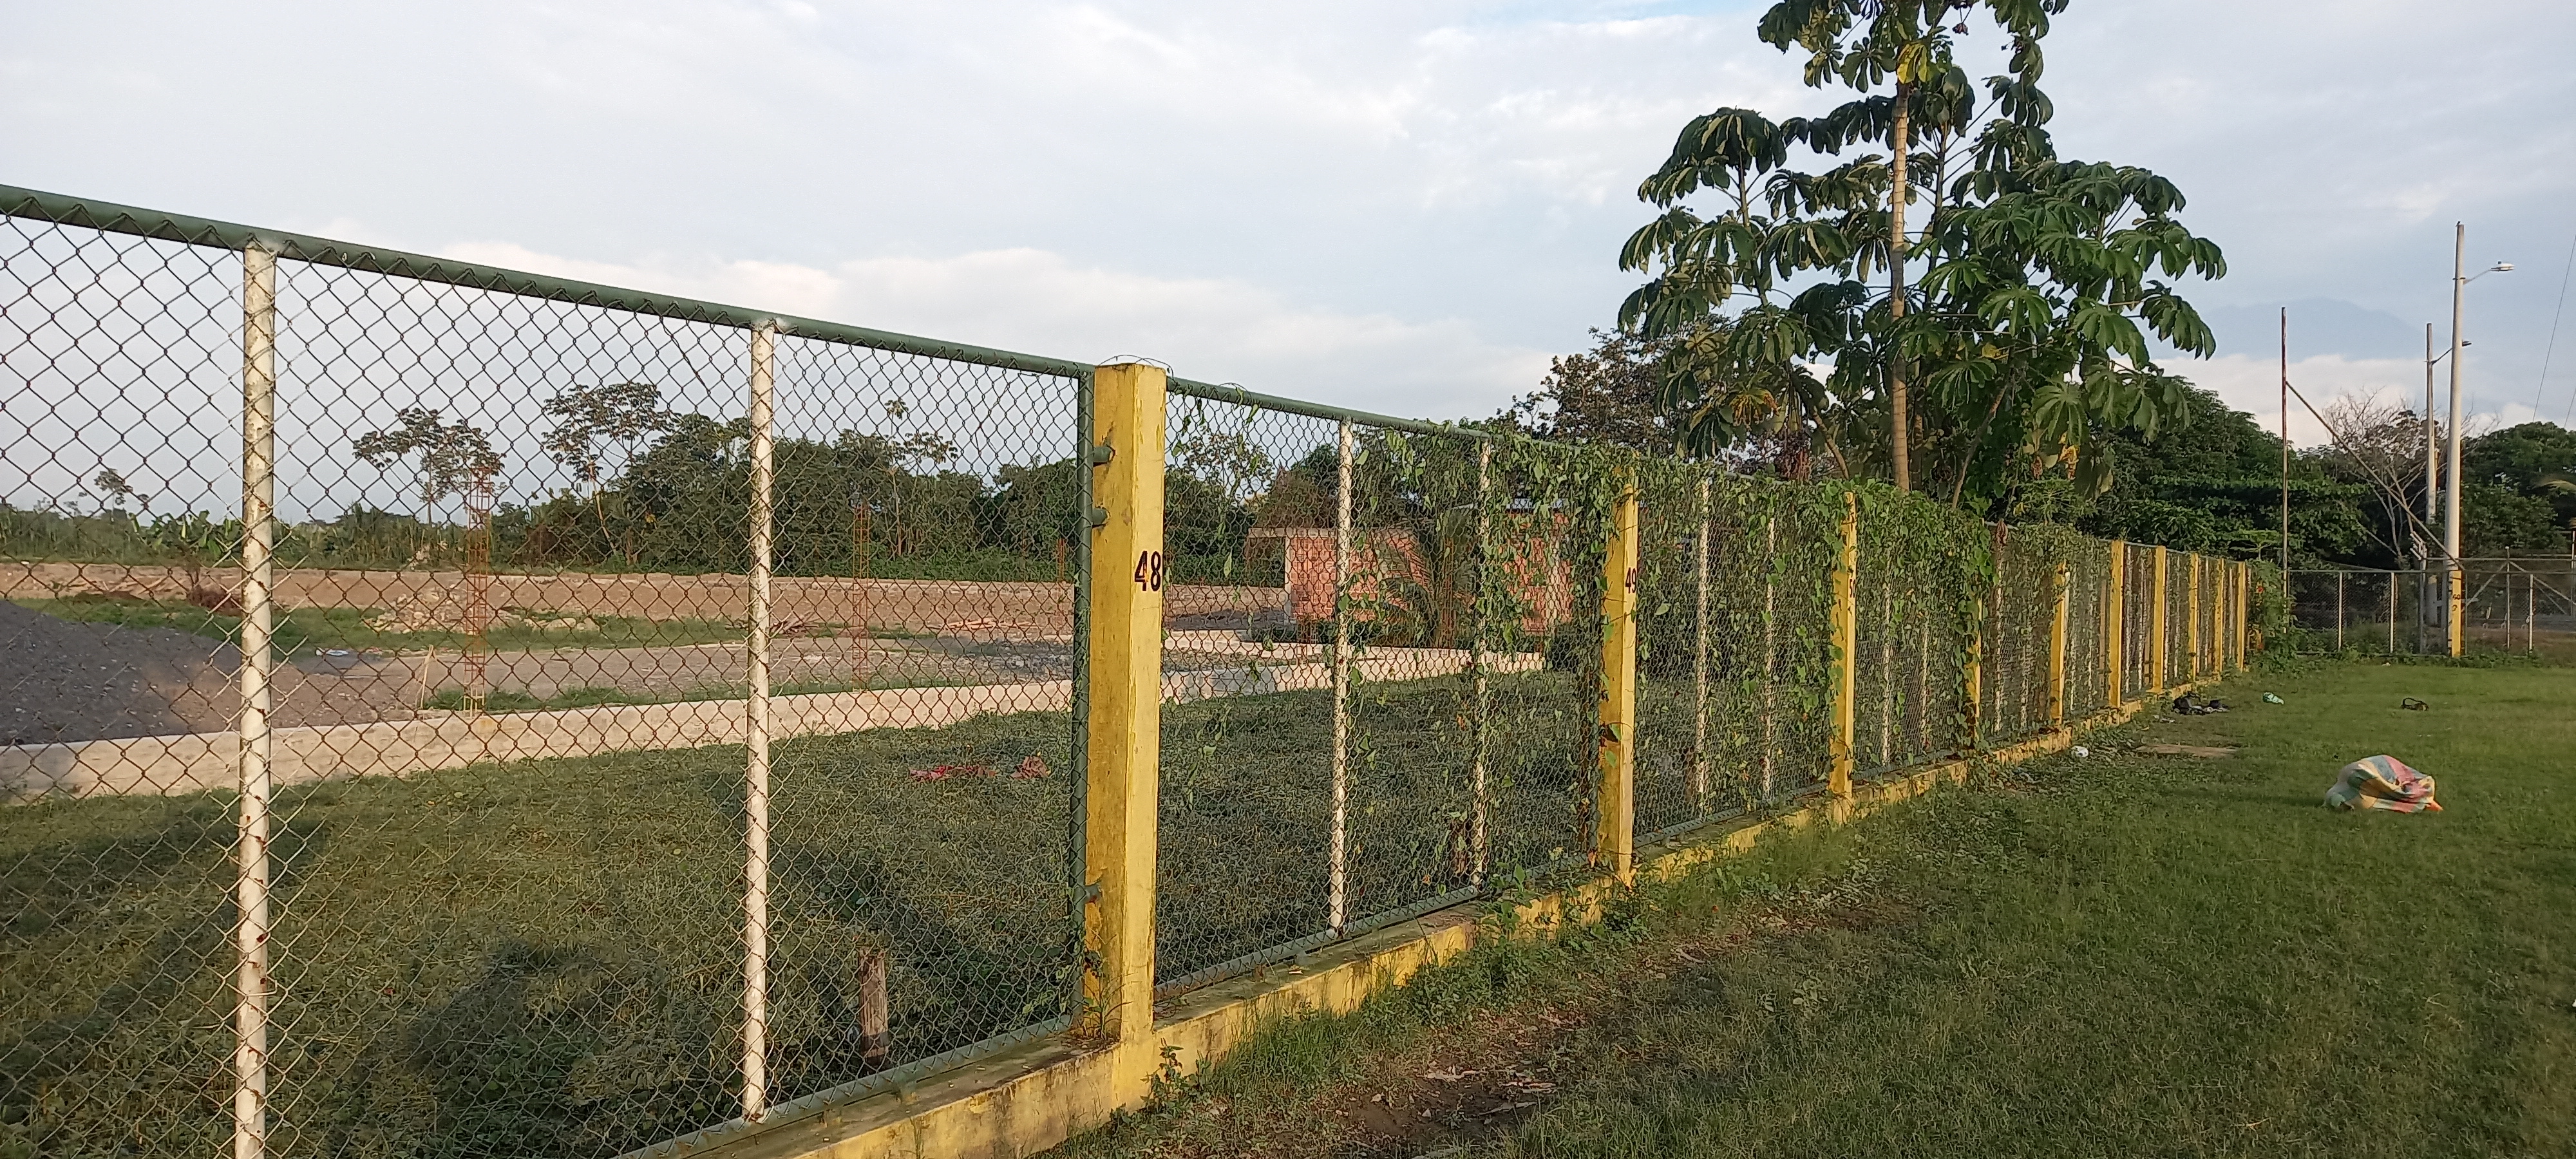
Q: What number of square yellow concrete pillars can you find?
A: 11